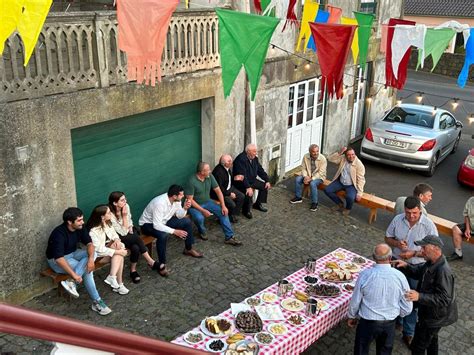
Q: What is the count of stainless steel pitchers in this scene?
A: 3